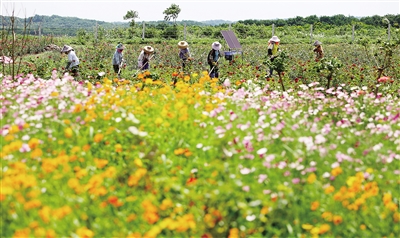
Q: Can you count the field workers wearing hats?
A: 7